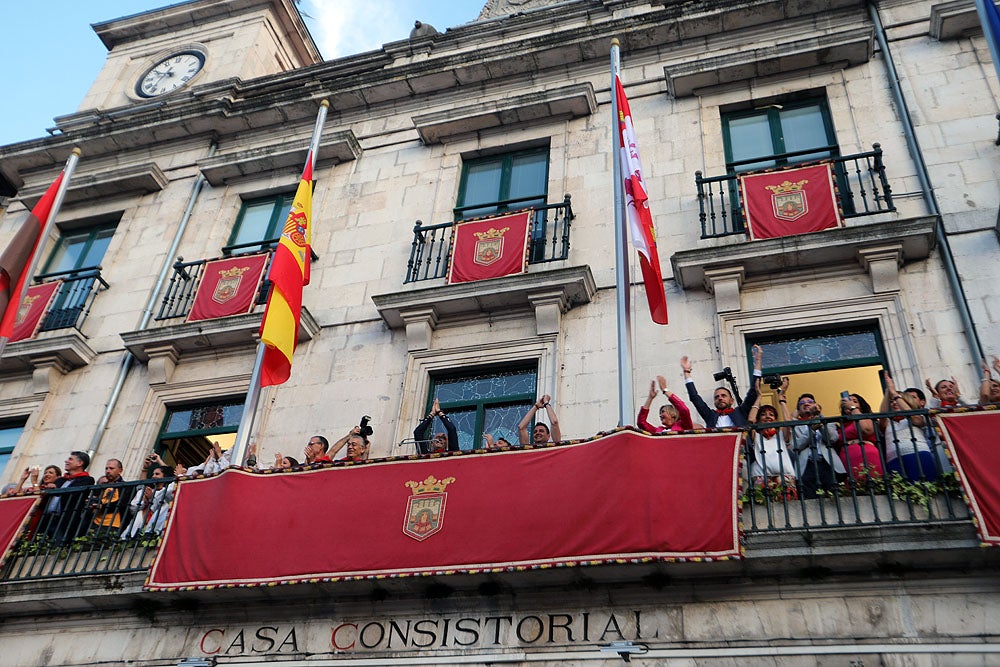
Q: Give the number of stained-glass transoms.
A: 3